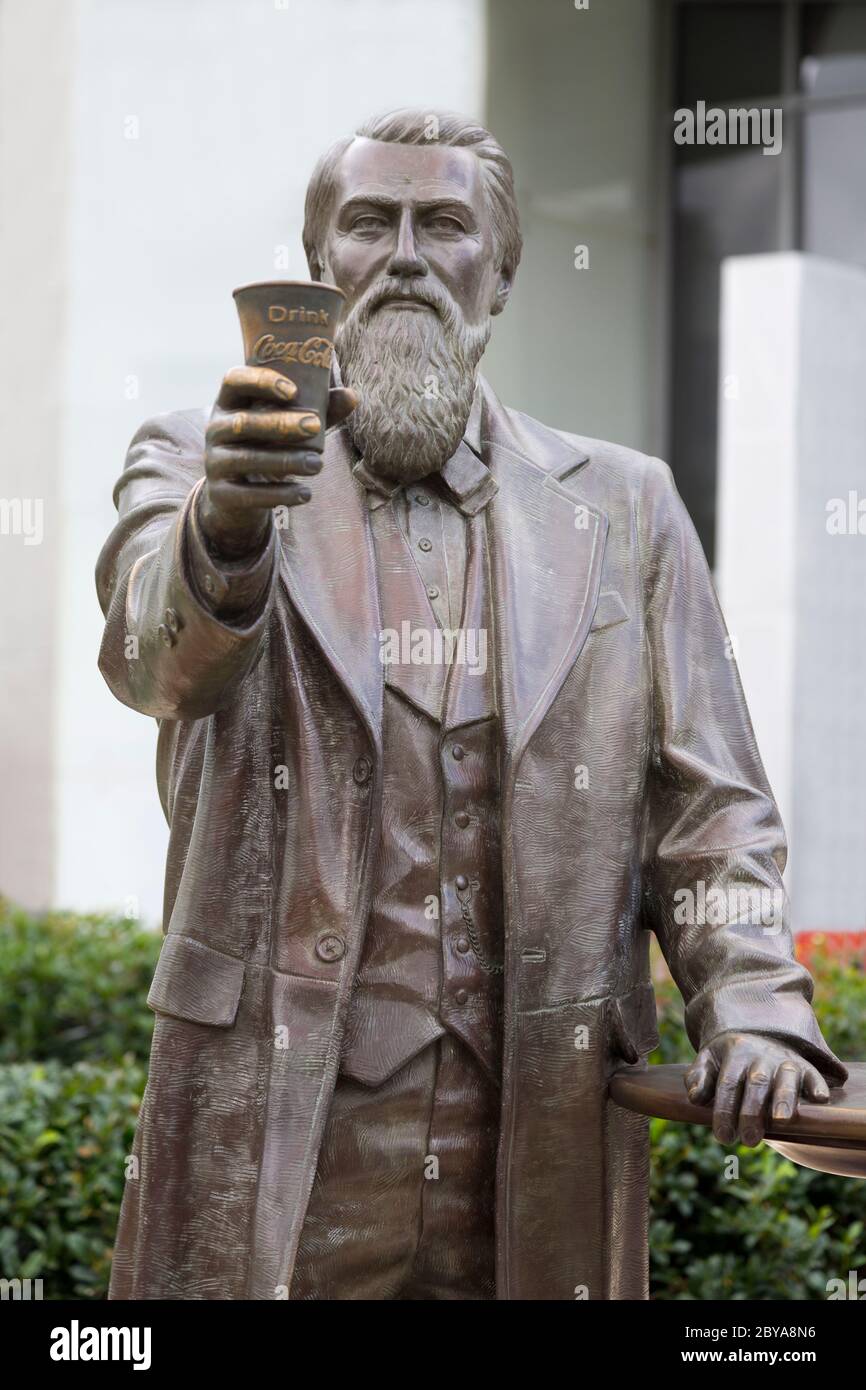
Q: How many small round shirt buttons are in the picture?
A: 3